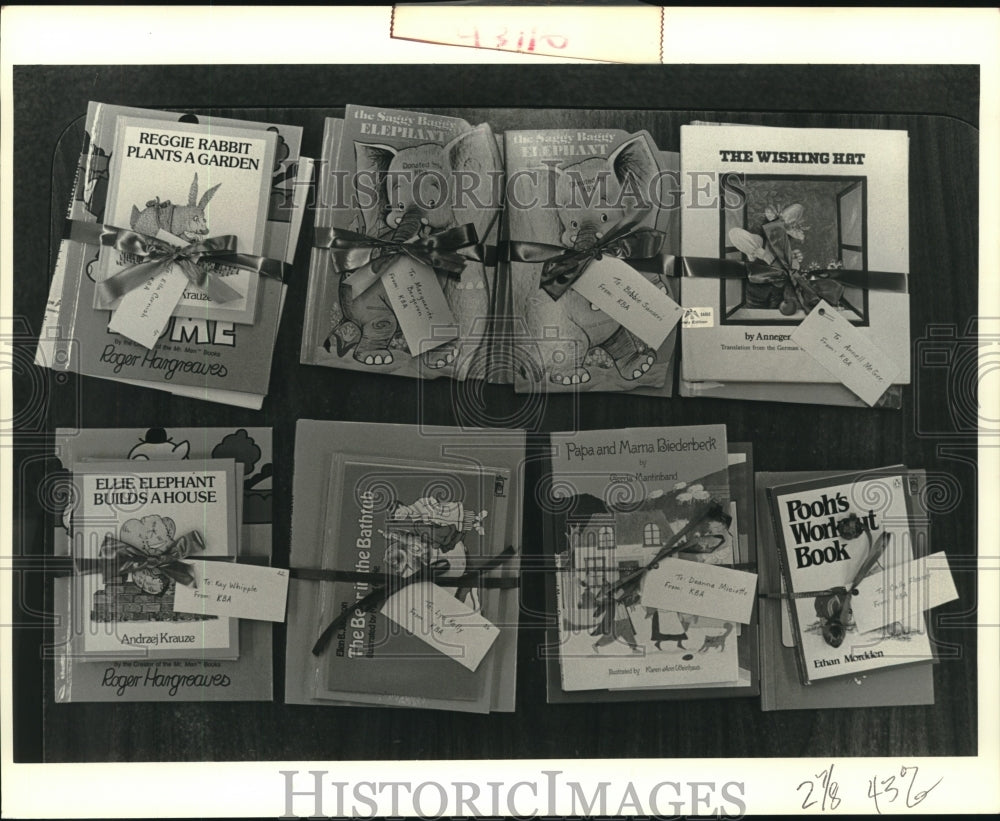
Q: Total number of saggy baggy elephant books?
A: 2